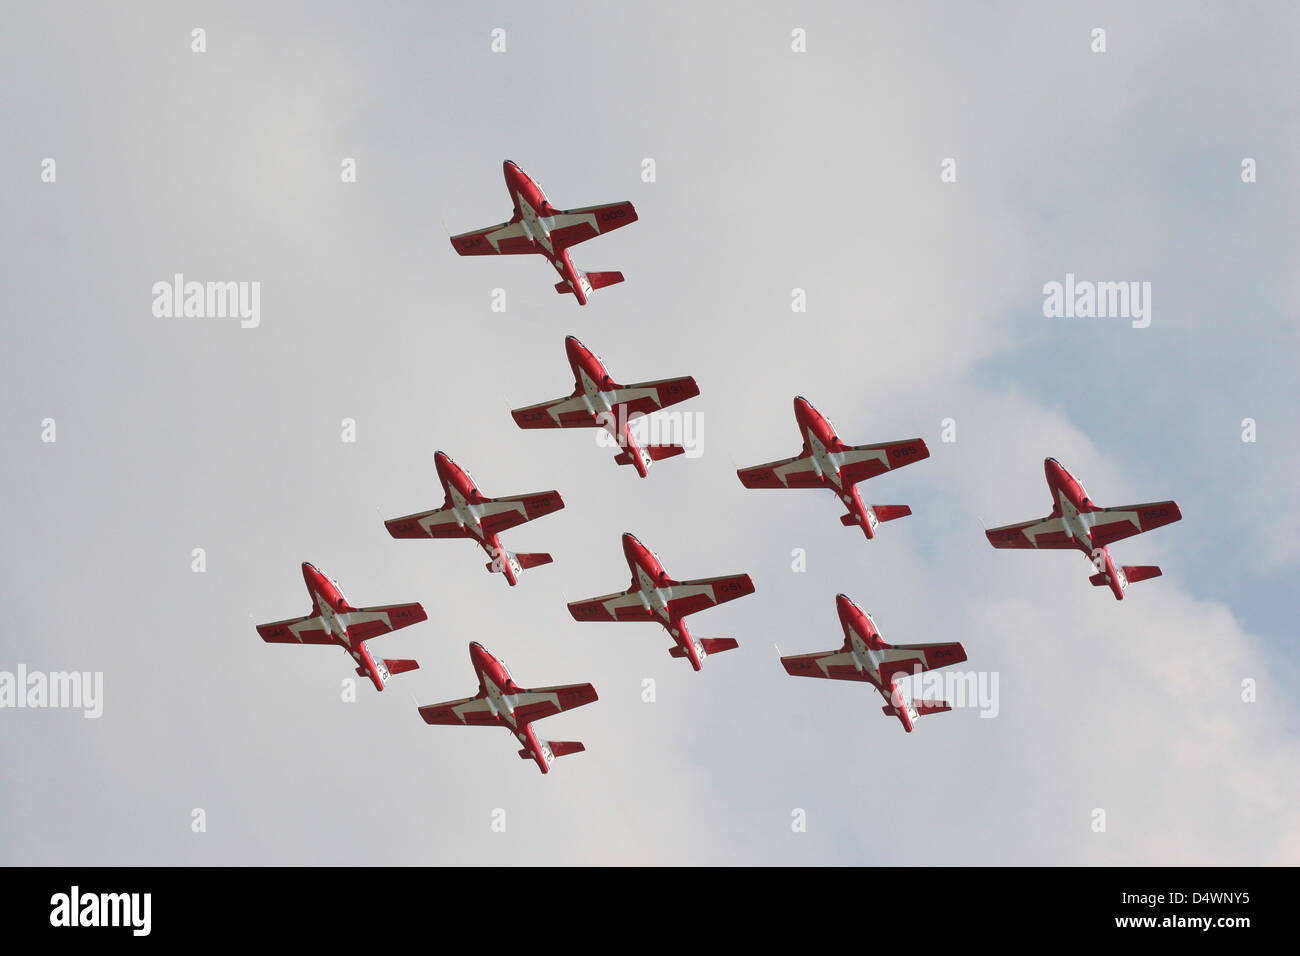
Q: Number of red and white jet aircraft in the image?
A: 9